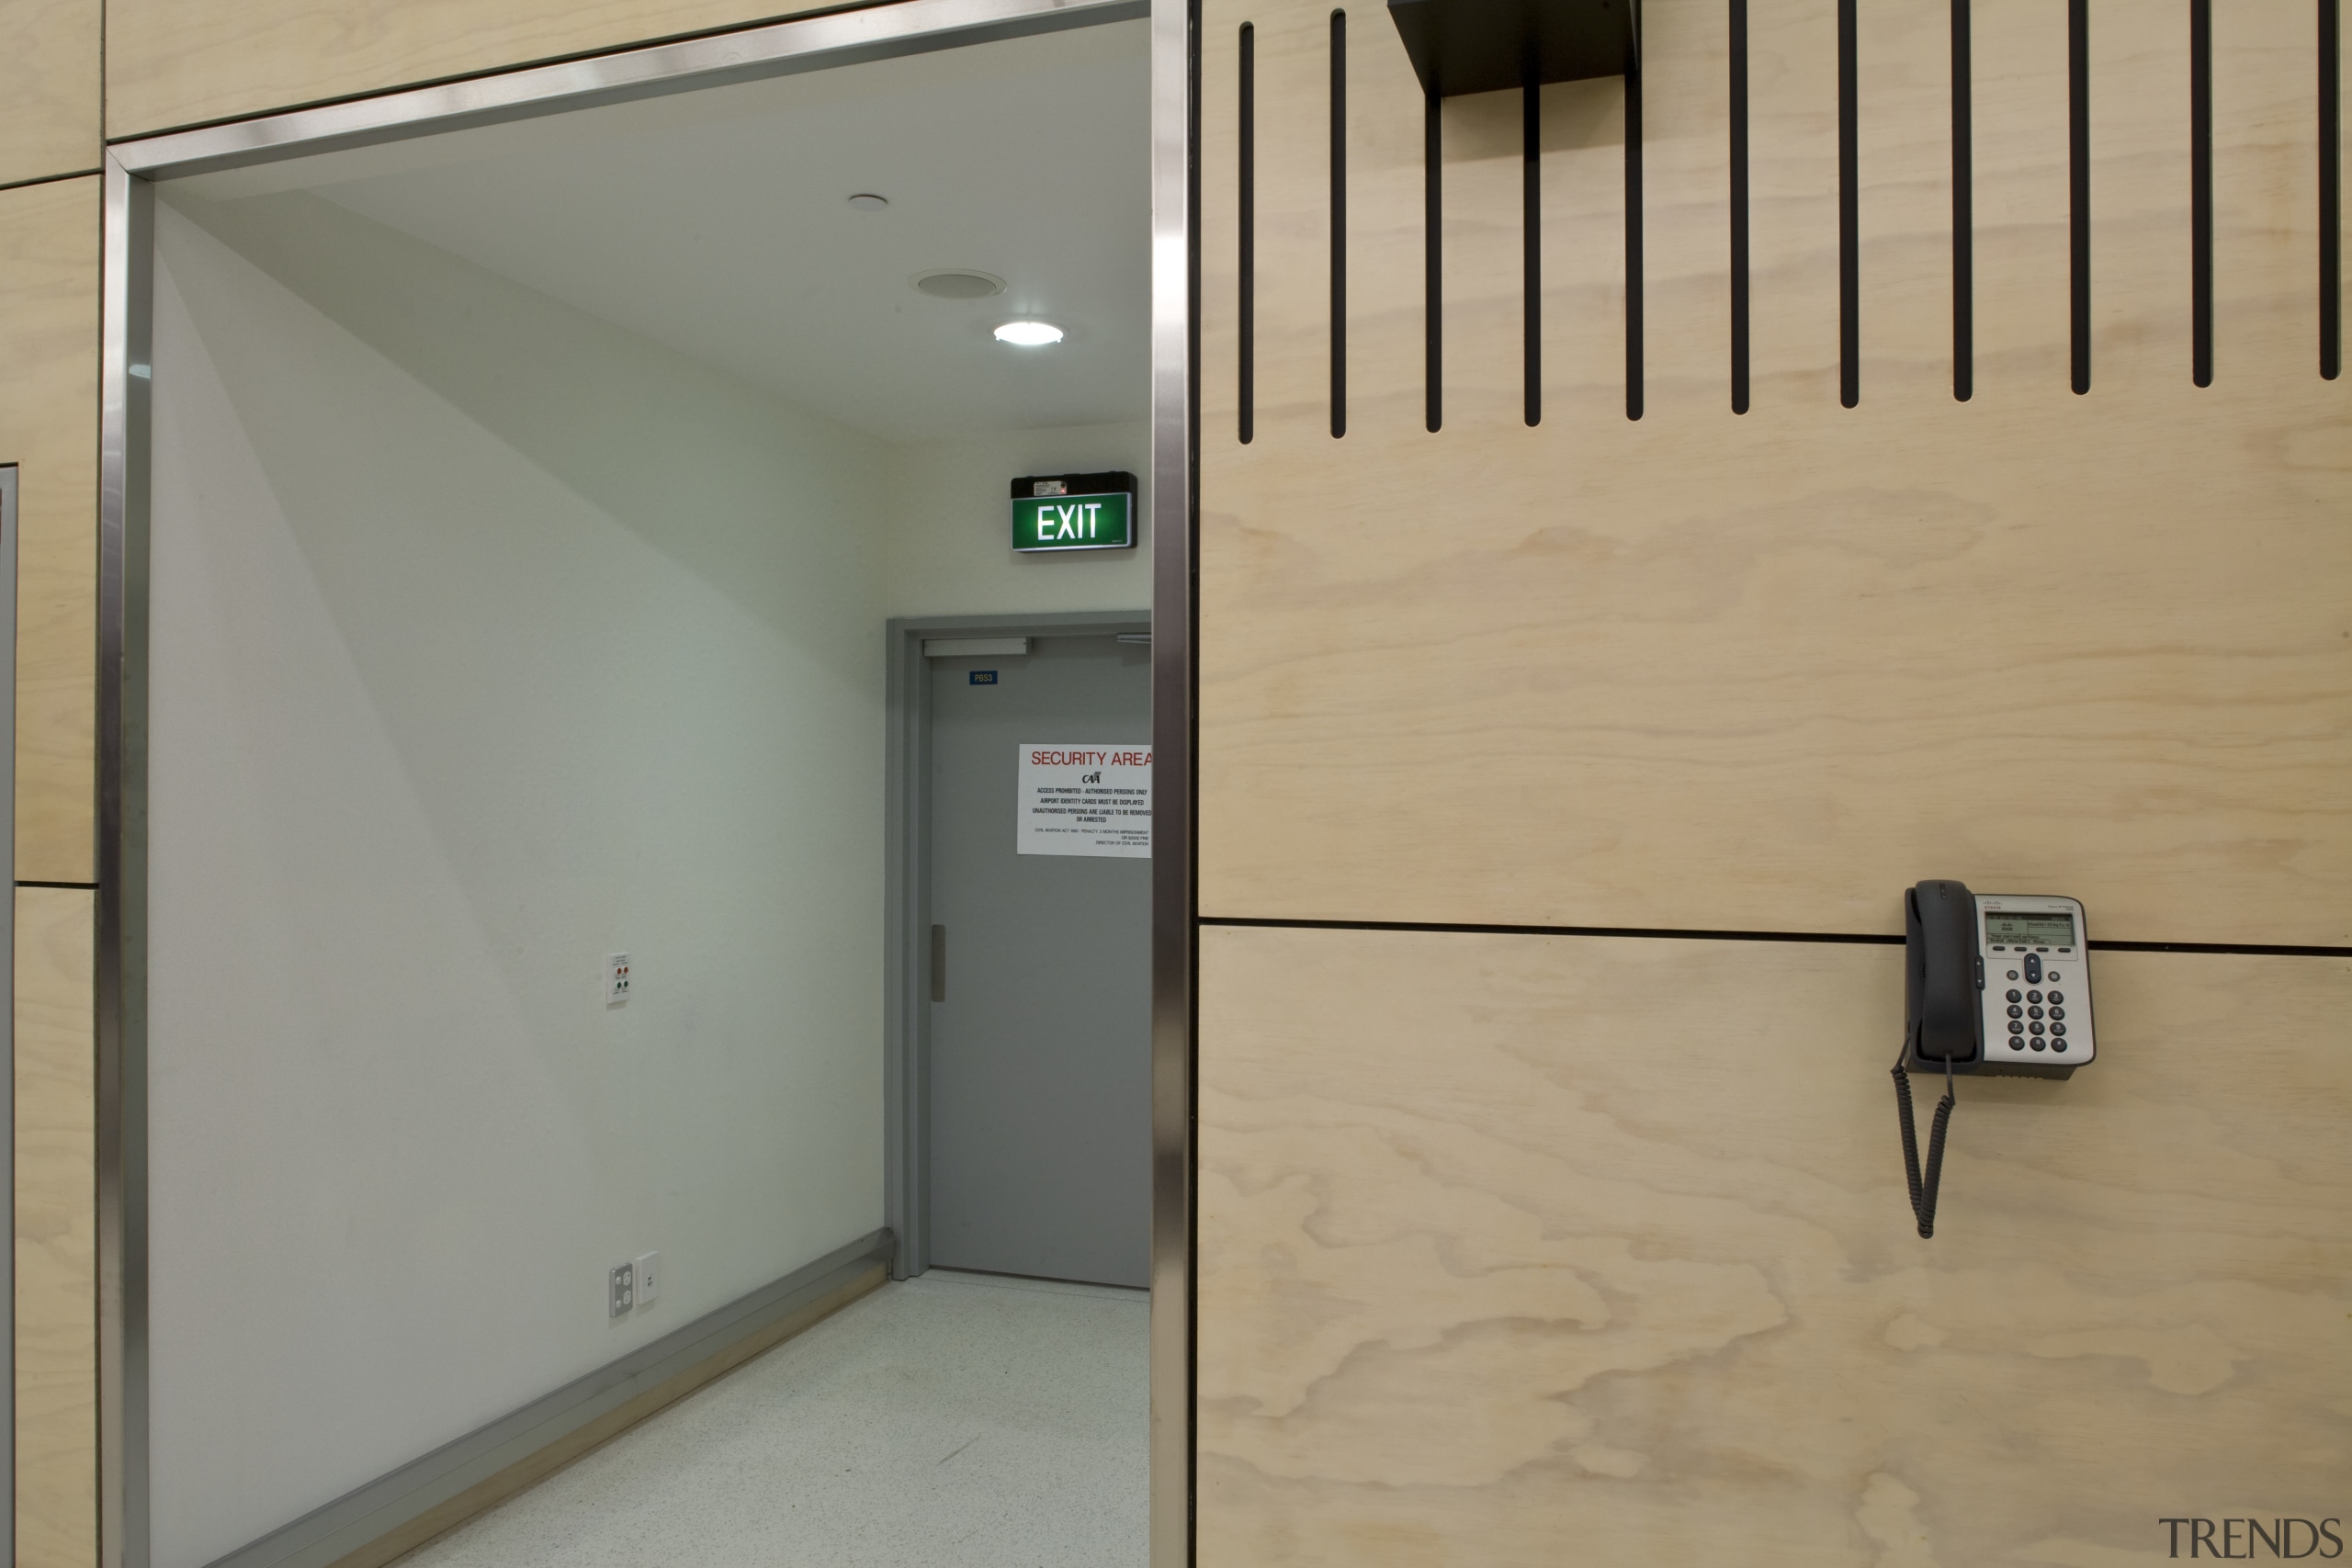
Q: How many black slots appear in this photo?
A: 11